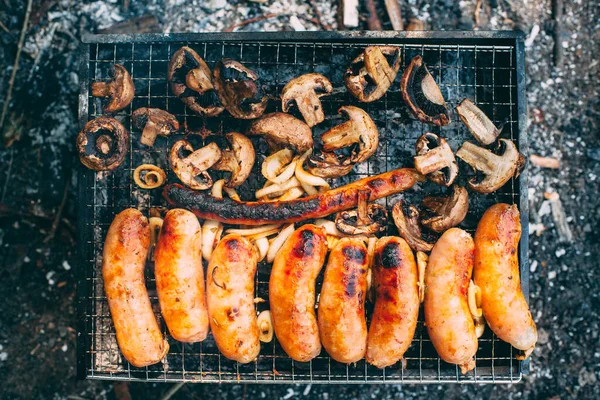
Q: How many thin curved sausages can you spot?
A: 1